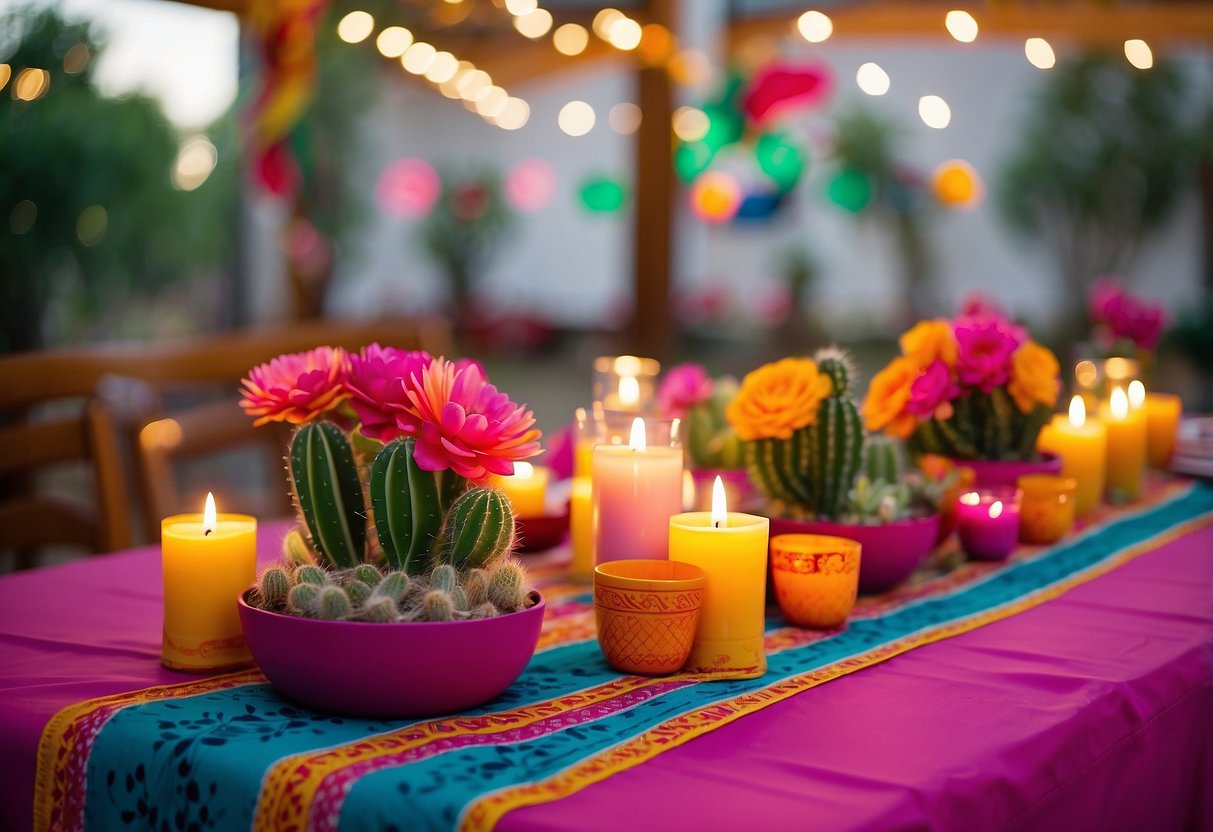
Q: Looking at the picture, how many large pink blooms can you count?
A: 3